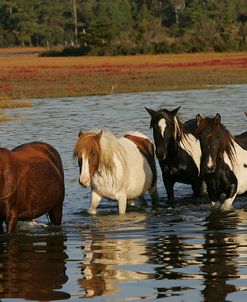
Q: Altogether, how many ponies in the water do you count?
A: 4